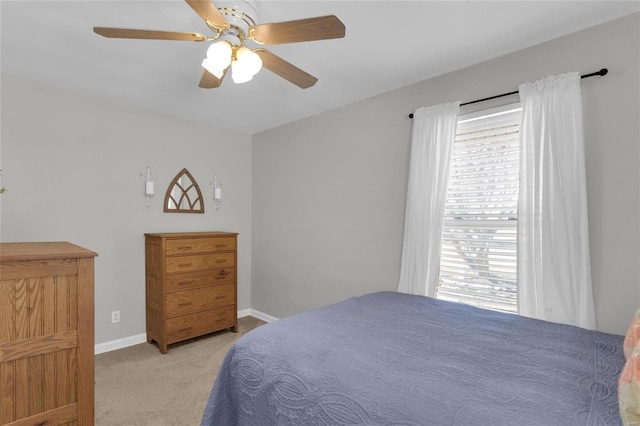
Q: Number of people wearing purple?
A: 0